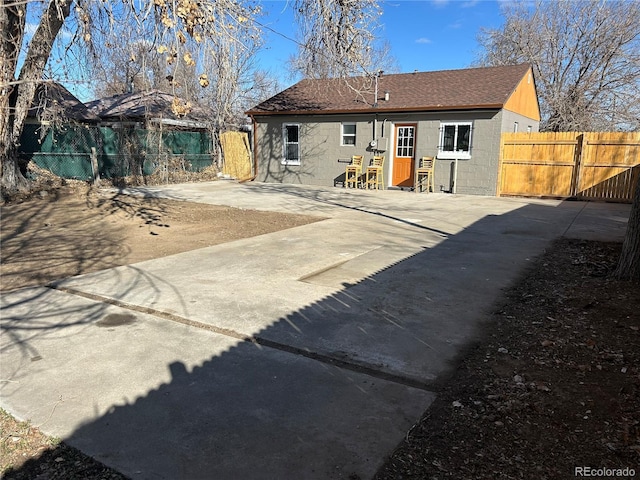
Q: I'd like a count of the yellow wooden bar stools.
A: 3